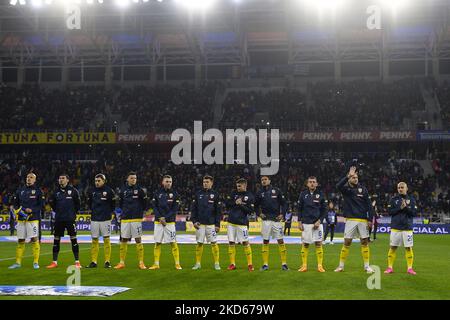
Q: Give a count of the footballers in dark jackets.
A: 11